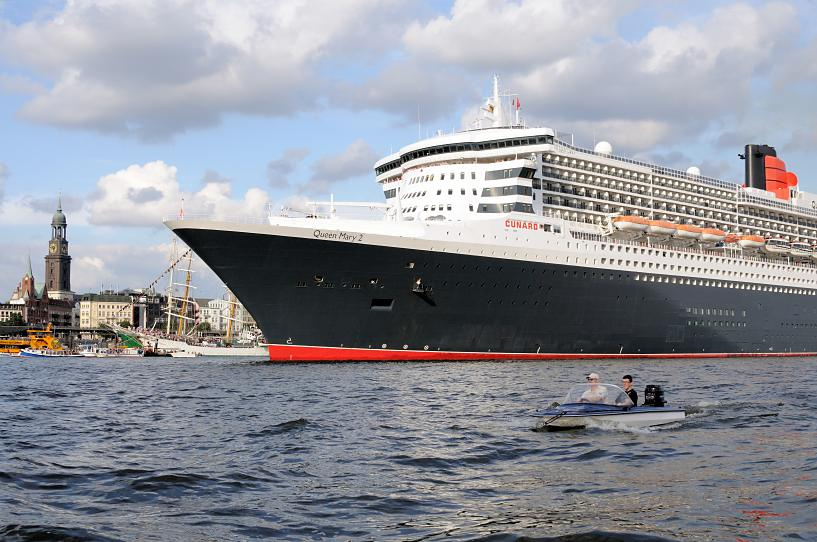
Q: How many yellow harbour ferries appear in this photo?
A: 1